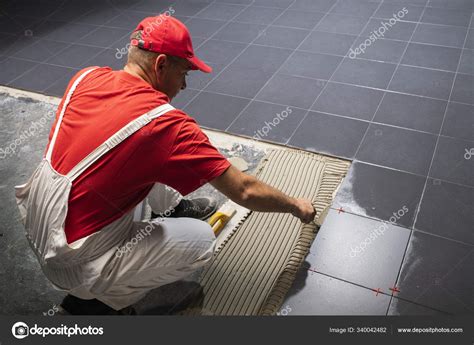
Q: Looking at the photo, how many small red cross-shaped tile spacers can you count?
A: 4